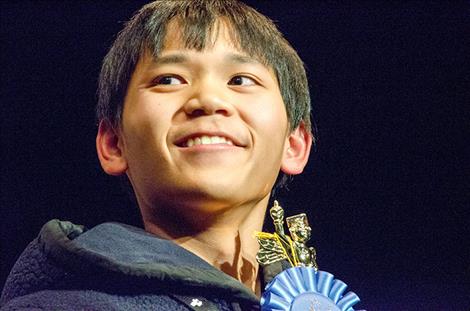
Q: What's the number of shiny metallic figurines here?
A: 1